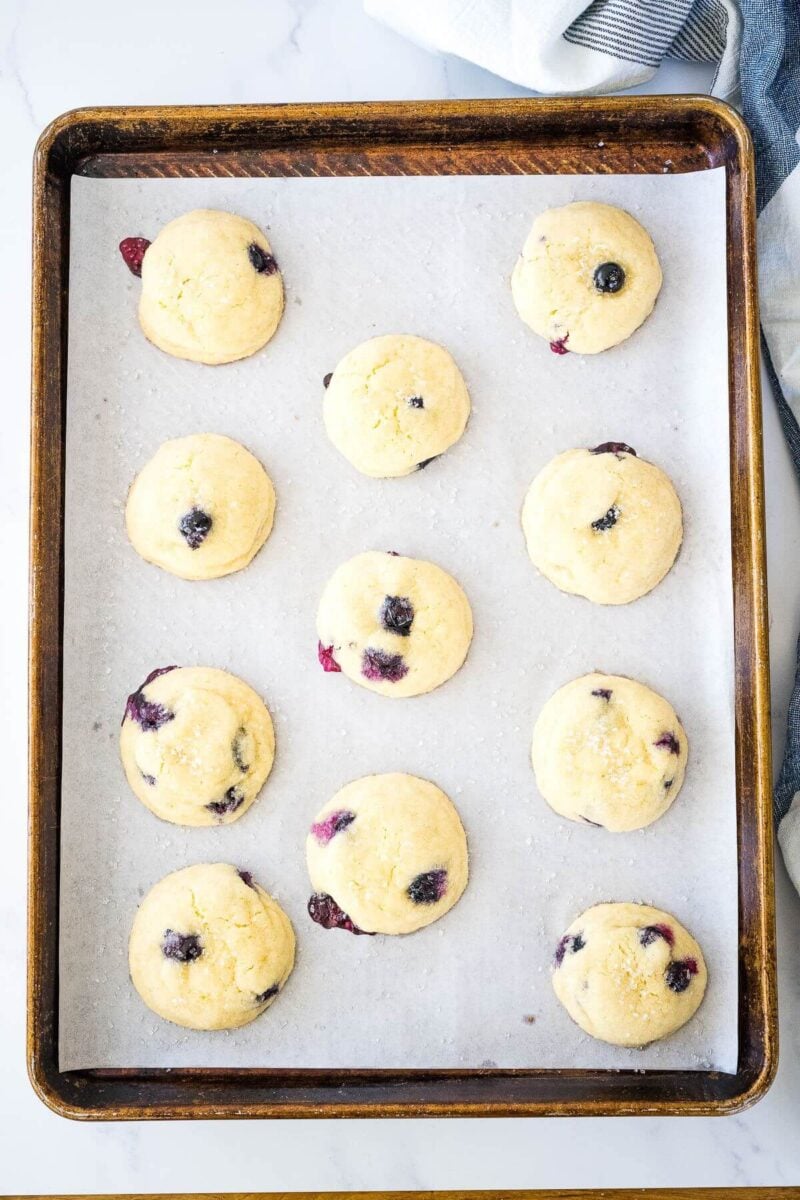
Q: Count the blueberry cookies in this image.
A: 11